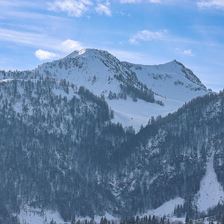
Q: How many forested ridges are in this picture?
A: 2